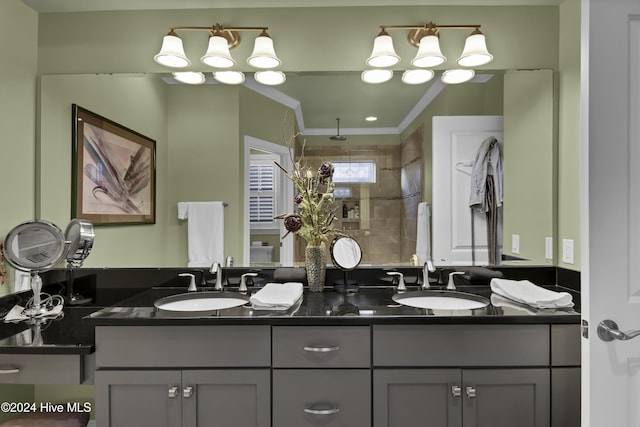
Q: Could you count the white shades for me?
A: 6